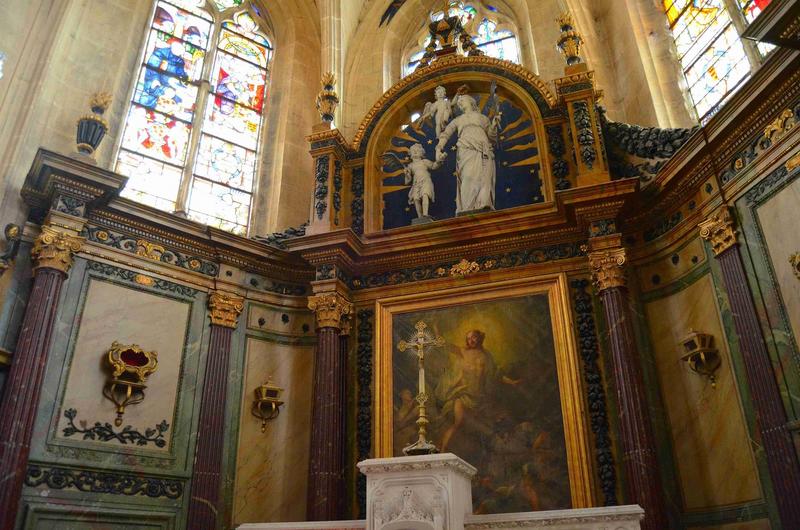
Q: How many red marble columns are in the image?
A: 5